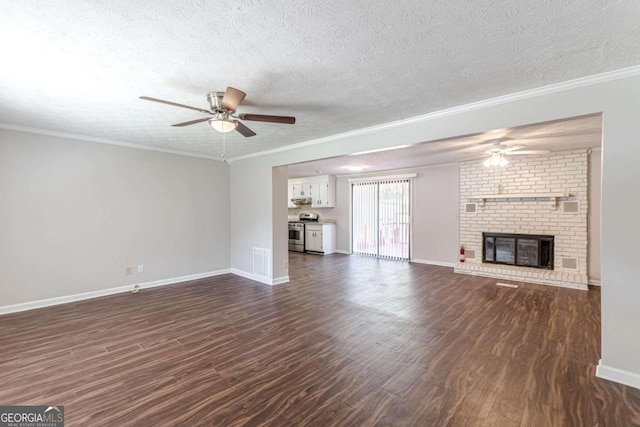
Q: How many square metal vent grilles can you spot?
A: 4